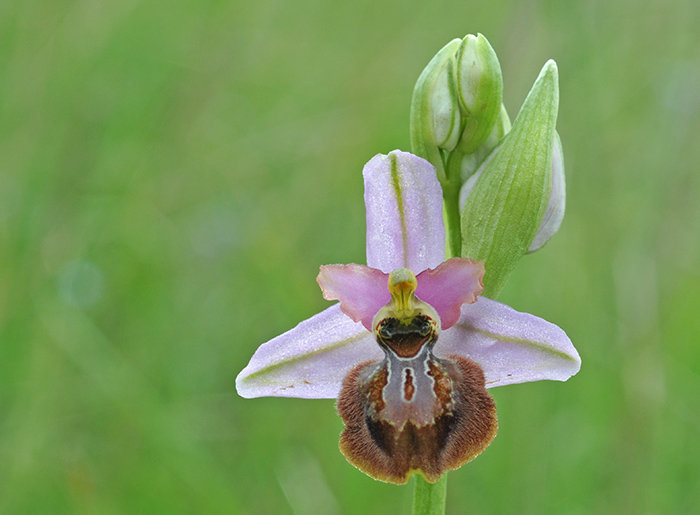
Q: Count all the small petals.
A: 2